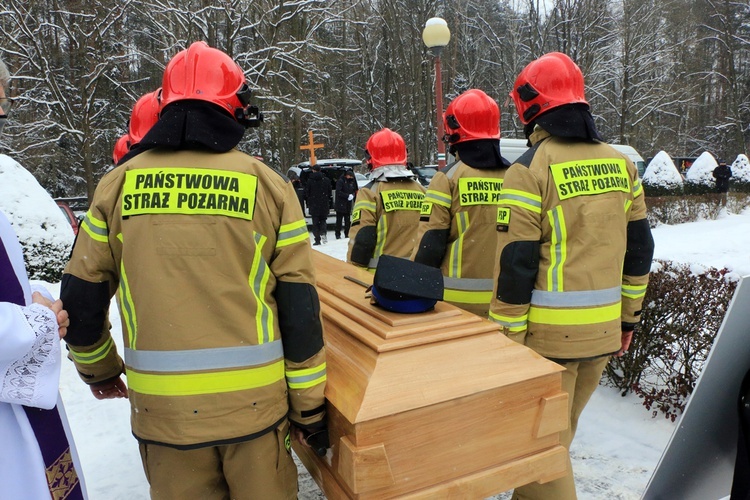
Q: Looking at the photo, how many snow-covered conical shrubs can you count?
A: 4